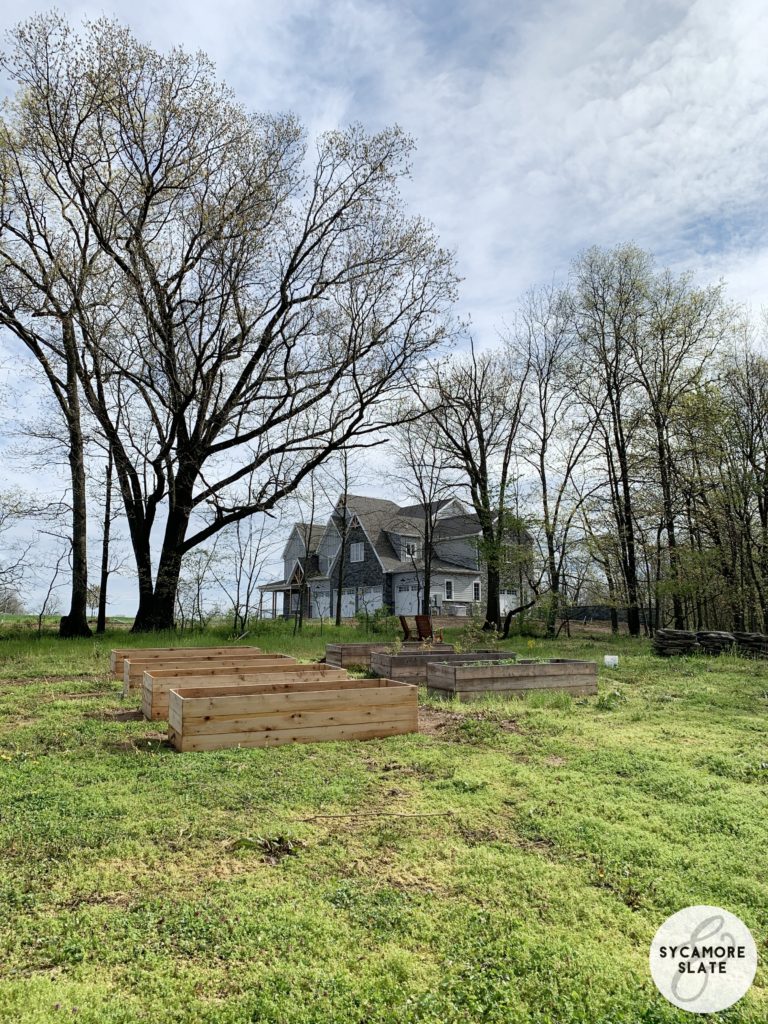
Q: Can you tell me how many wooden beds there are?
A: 7